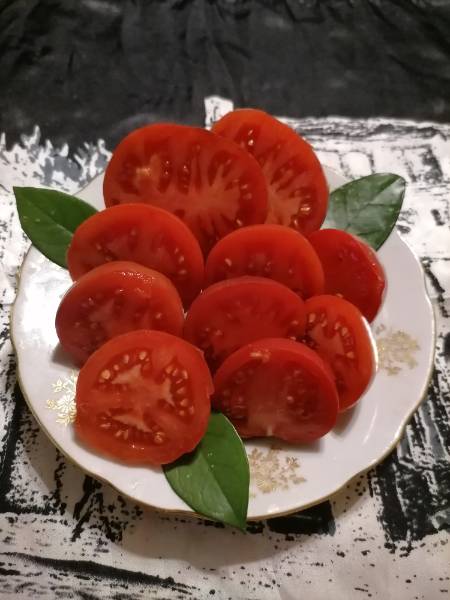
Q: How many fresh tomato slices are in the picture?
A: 10